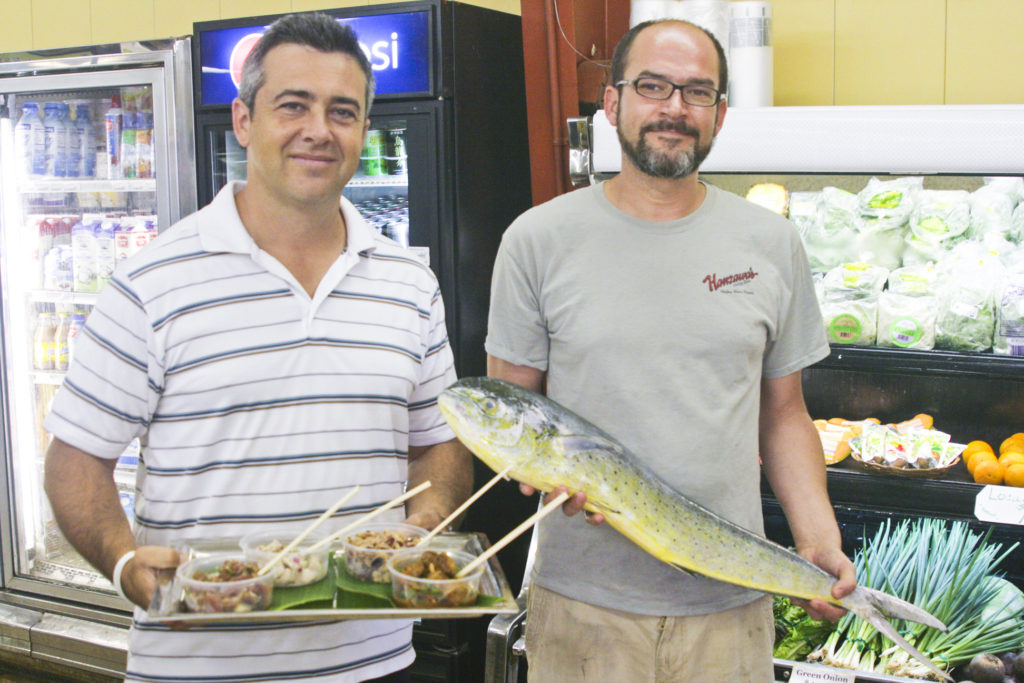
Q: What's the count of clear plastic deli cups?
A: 4